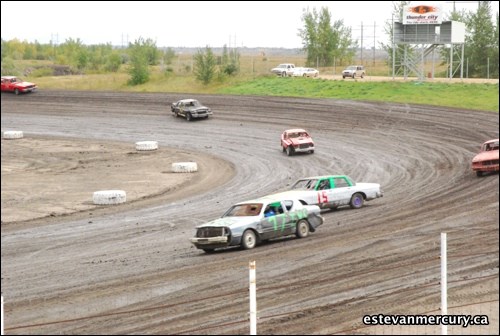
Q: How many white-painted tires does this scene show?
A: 4